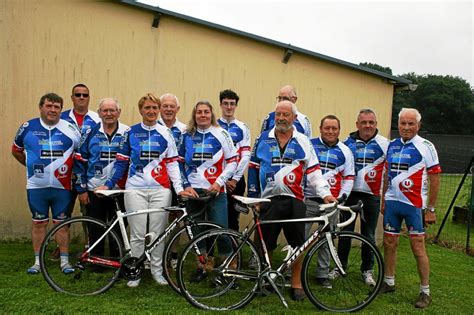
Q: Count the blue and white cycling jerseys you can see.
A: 12